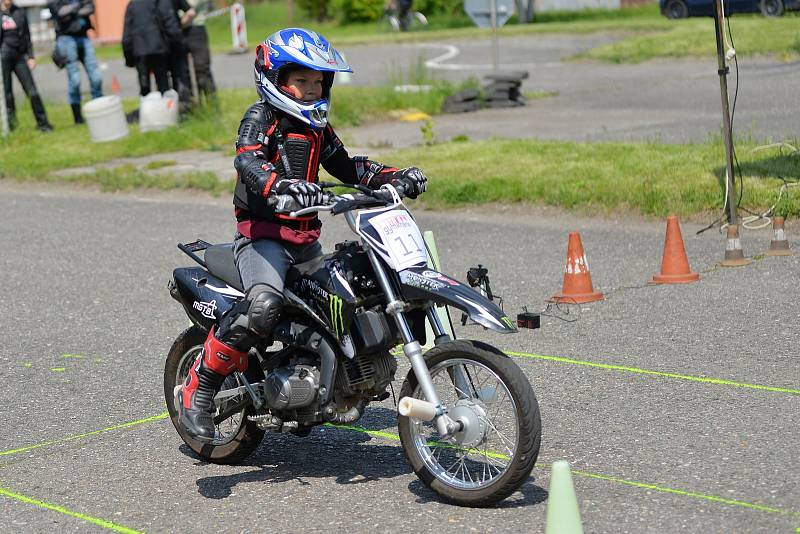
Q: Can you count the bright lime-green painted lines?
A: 4